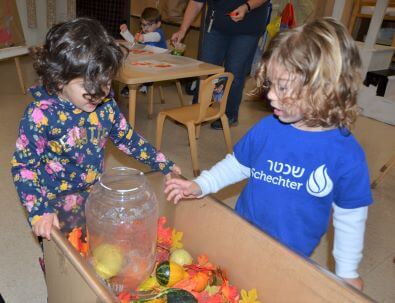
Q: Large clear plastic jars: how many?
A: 1